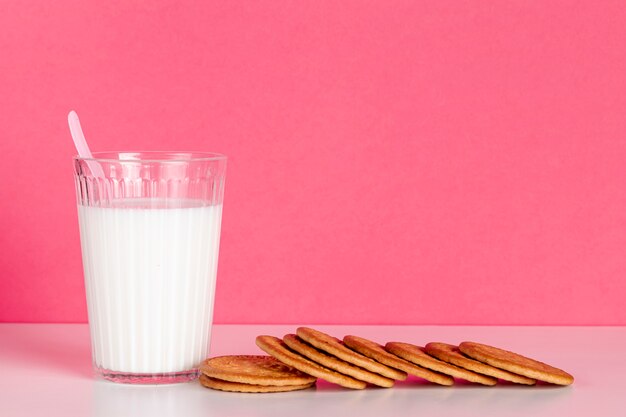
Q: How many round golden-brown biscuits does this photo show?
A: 9